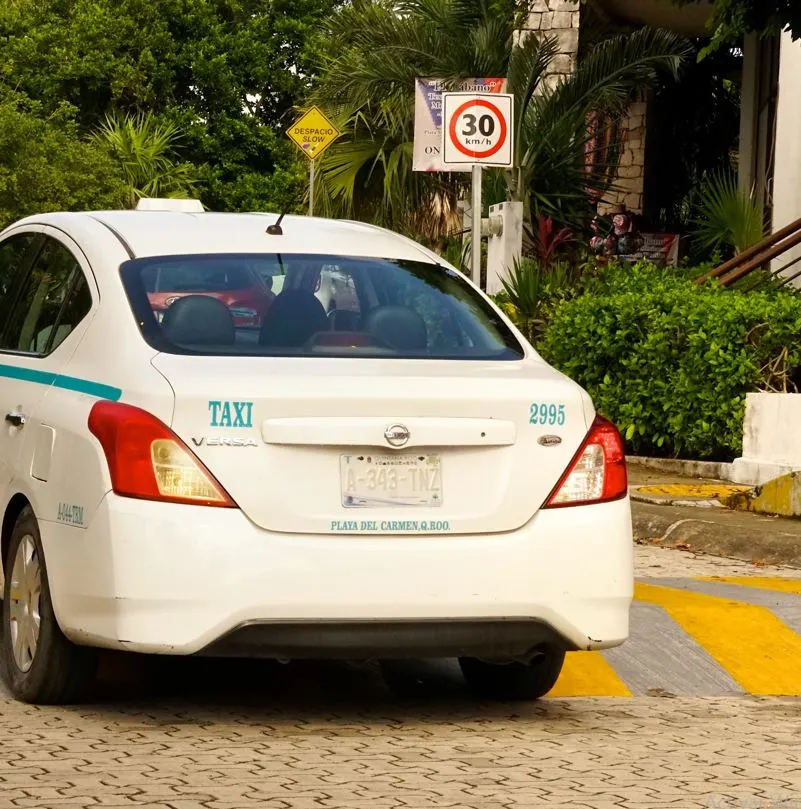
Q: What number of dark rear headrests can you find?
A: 2